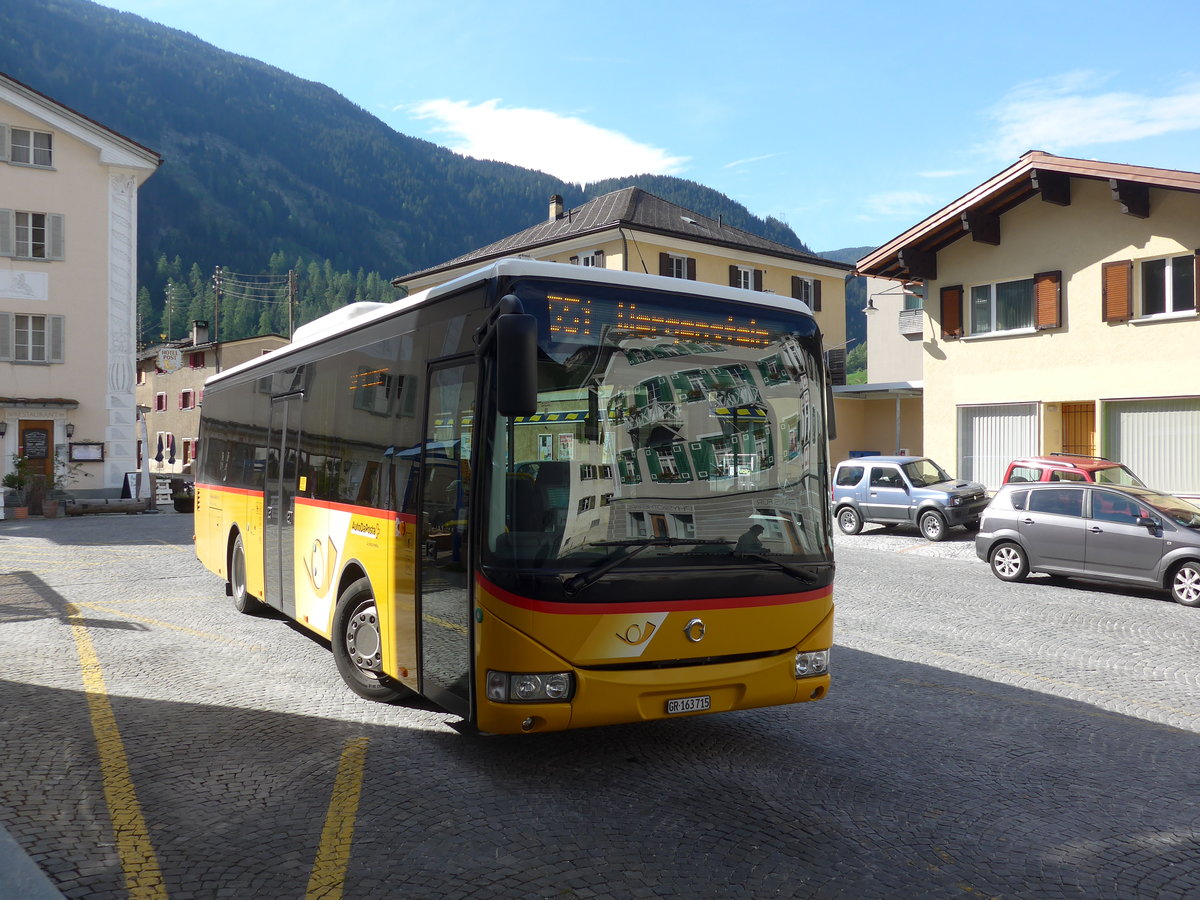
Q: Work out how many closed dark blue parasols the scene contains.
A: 2